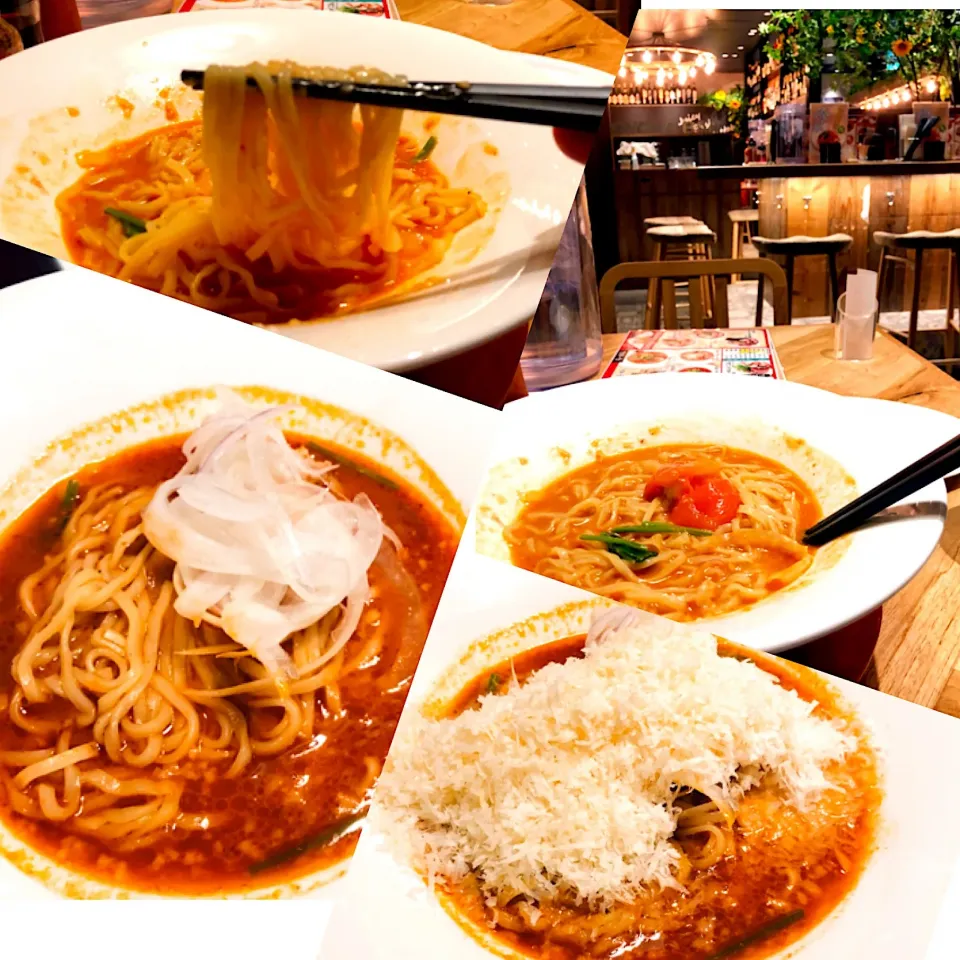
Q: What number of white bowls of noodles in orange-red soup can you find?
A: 4